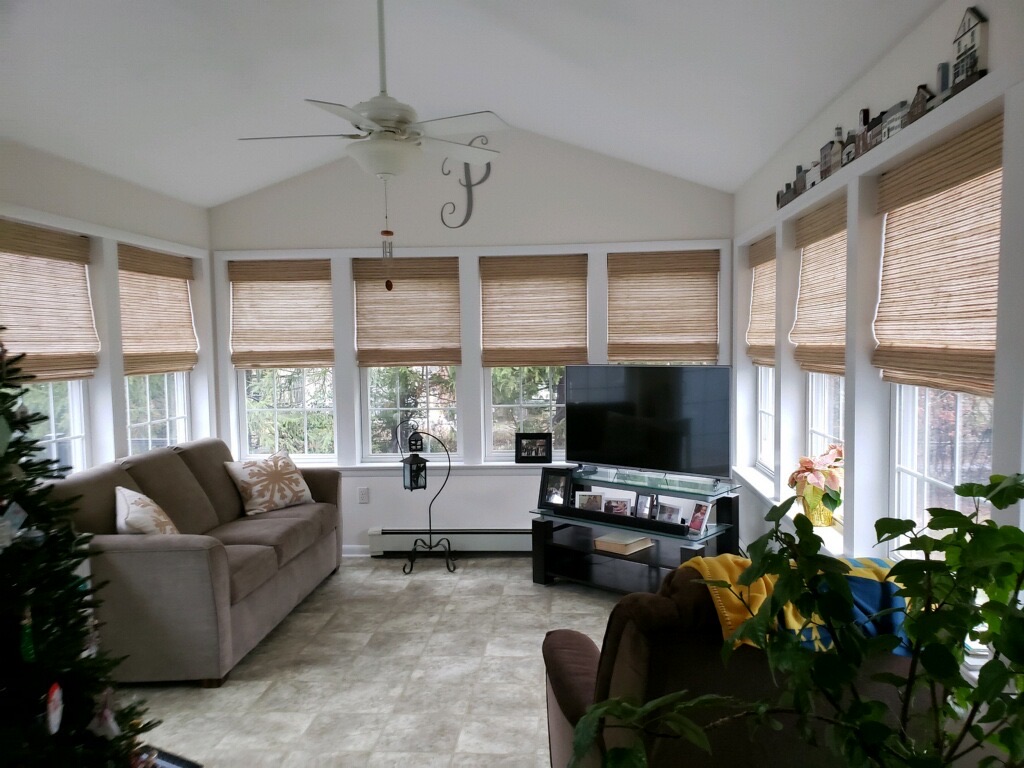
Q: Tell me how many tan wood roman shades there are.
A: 9